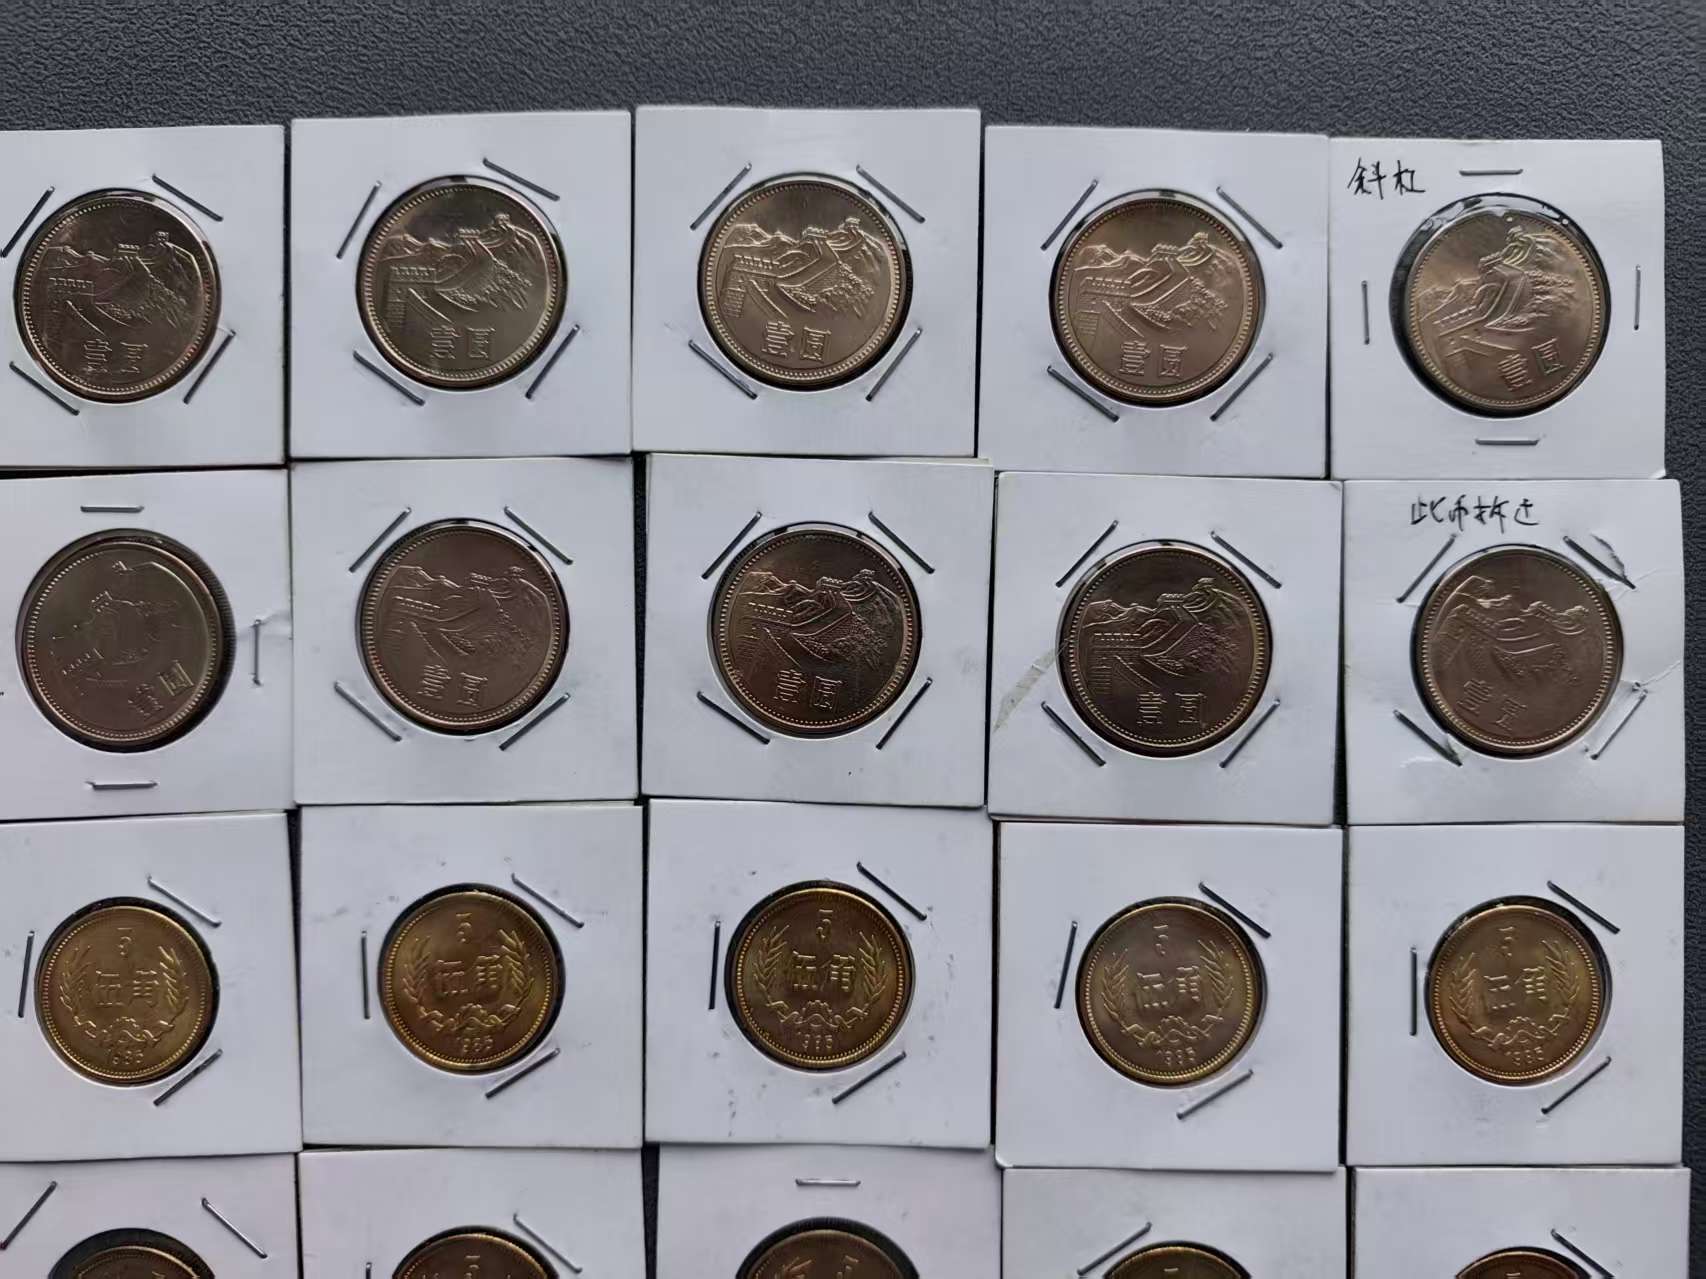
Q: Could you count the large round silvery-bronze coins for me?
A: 10